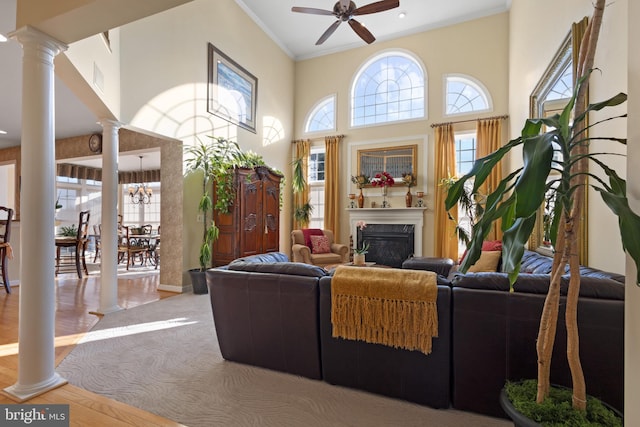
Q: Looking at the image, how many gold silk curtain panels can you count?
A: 4